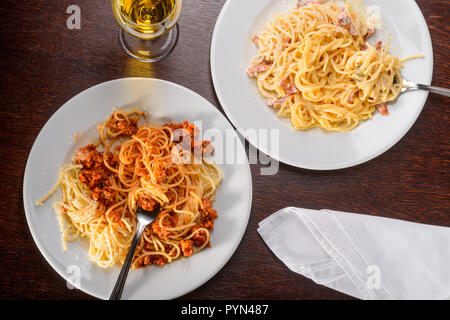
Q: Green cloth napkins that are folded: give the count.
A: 0